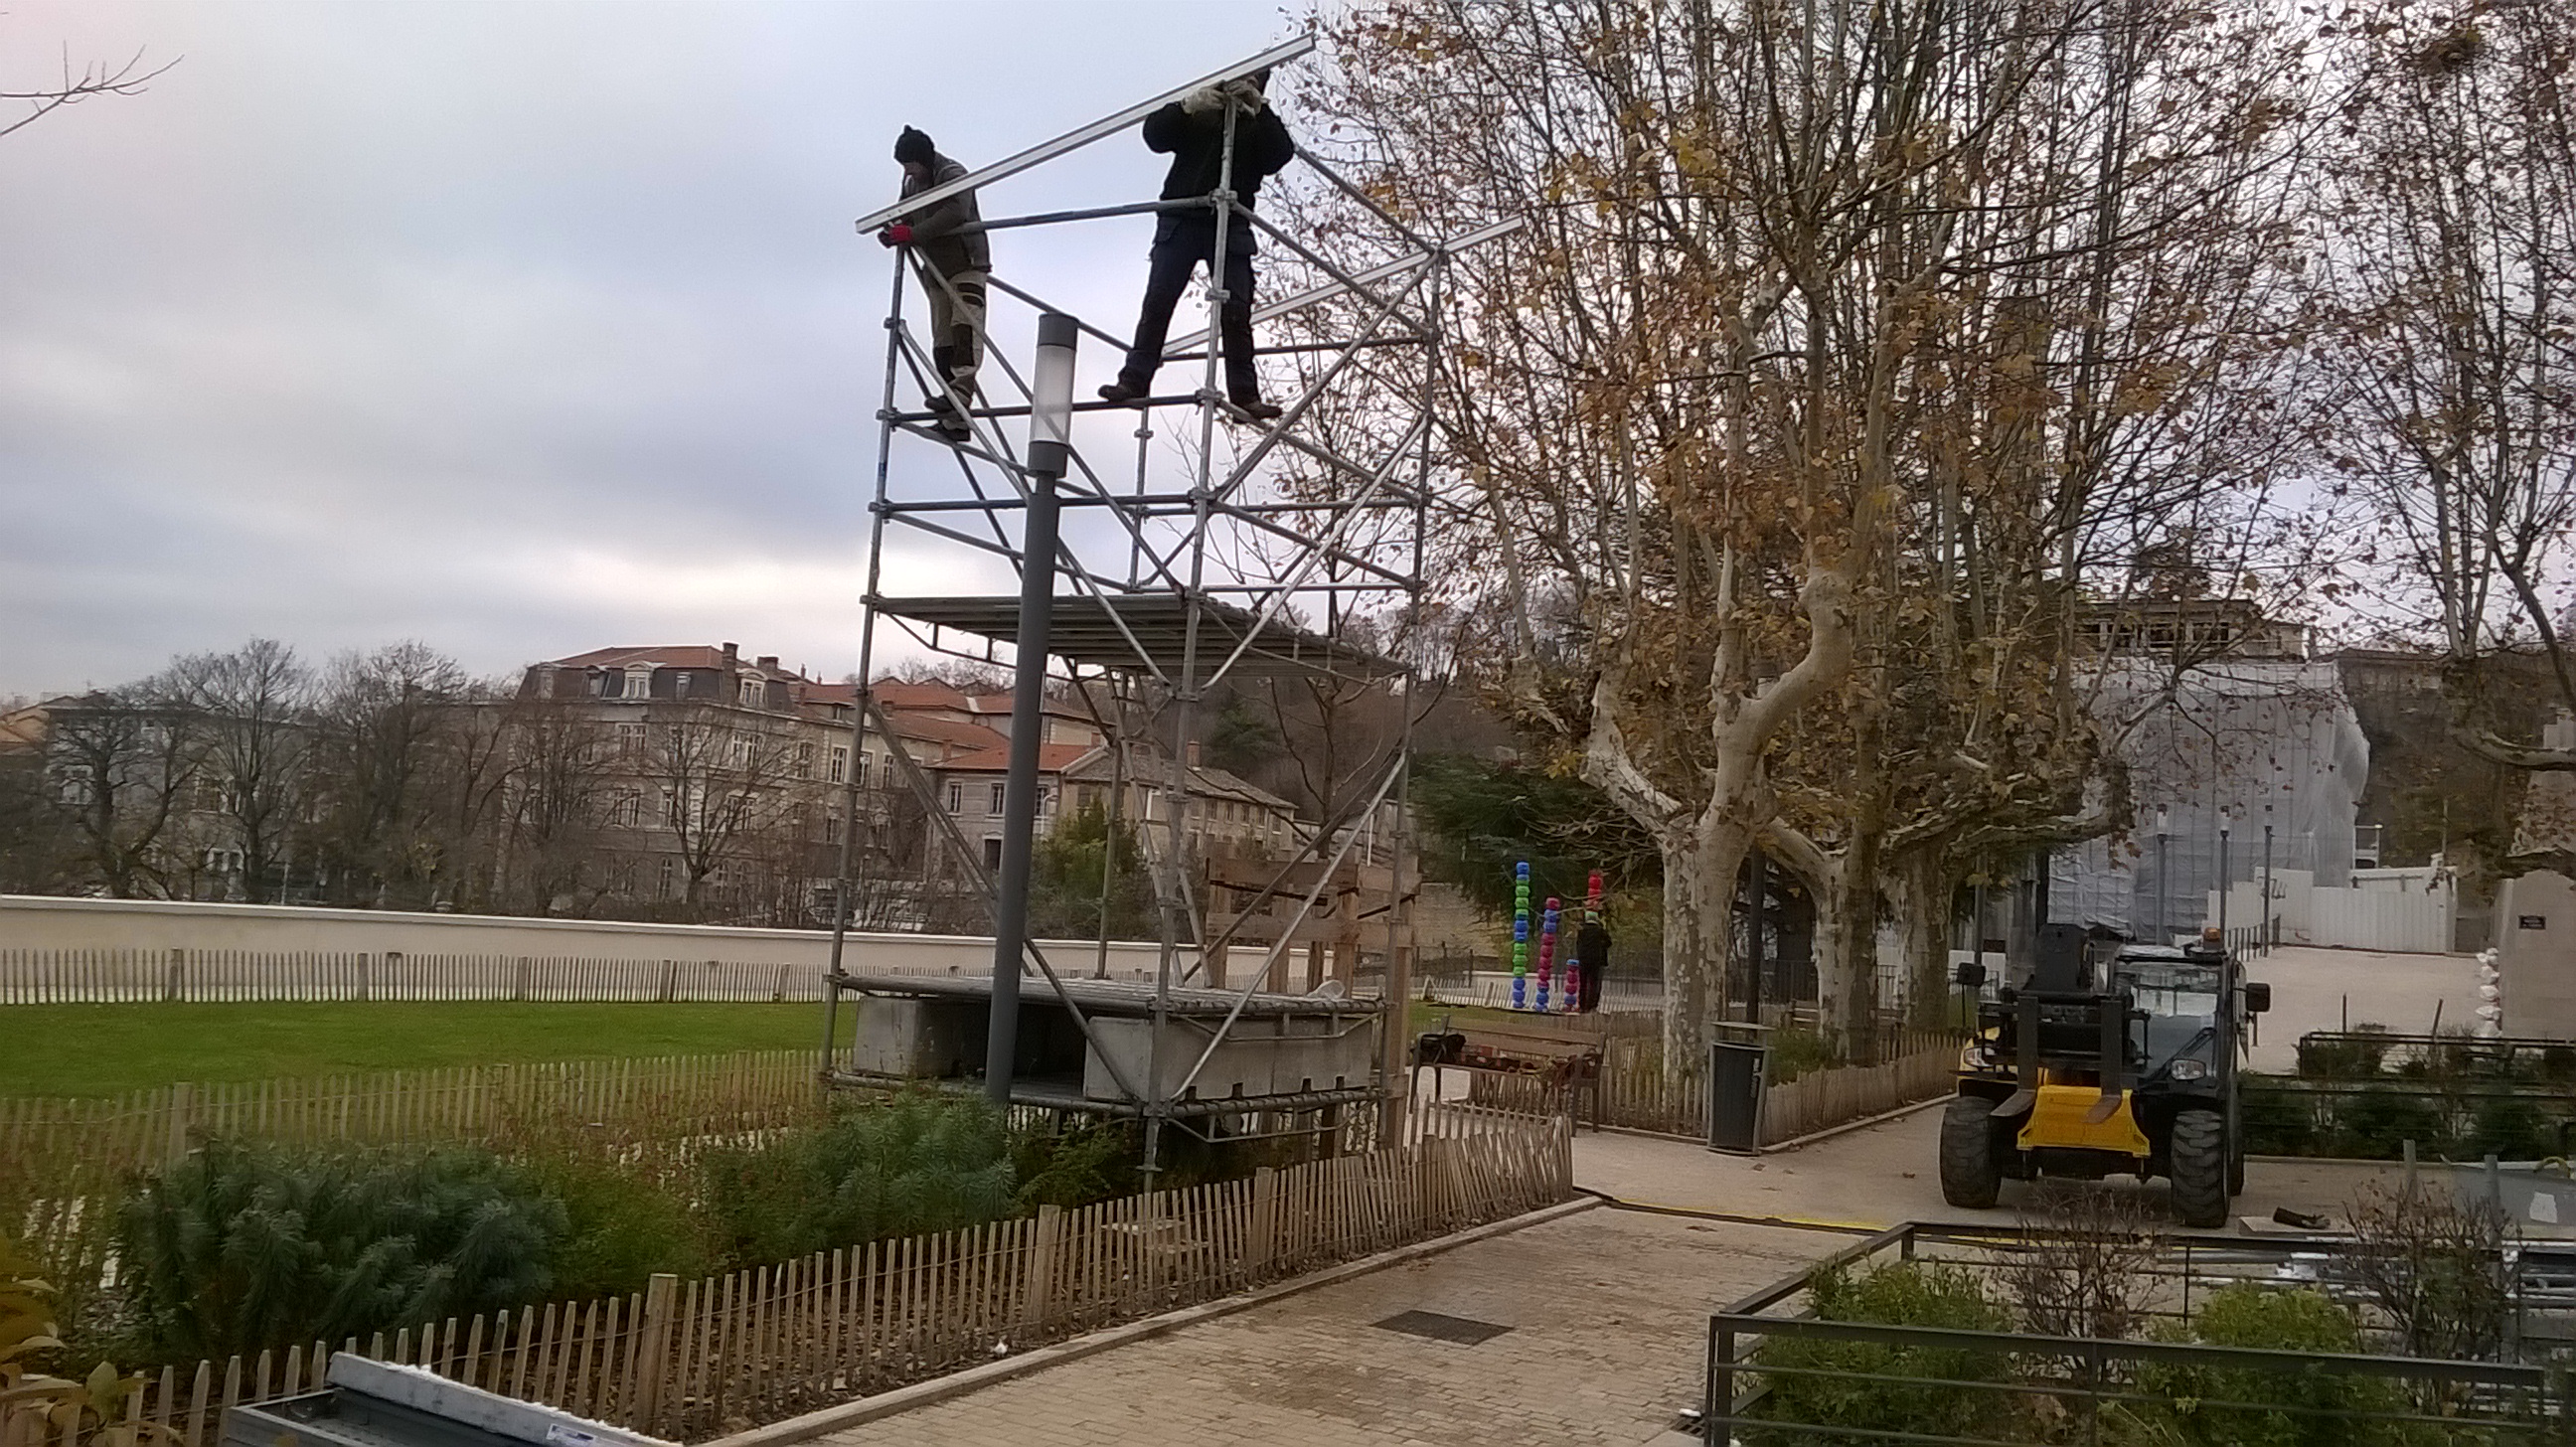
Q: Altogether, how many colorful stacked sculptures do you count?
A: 4